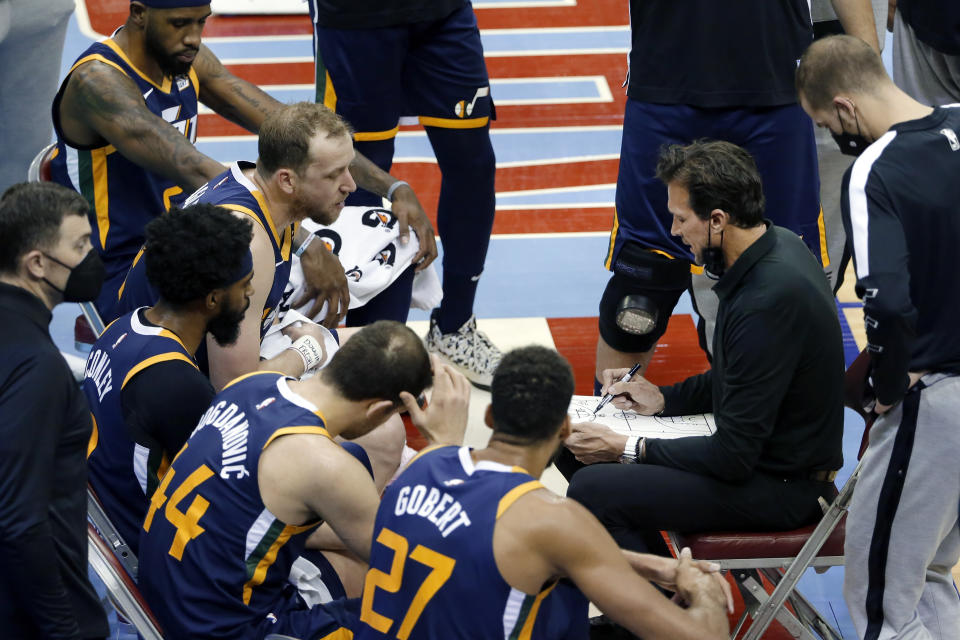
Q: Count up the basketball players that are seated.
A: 5